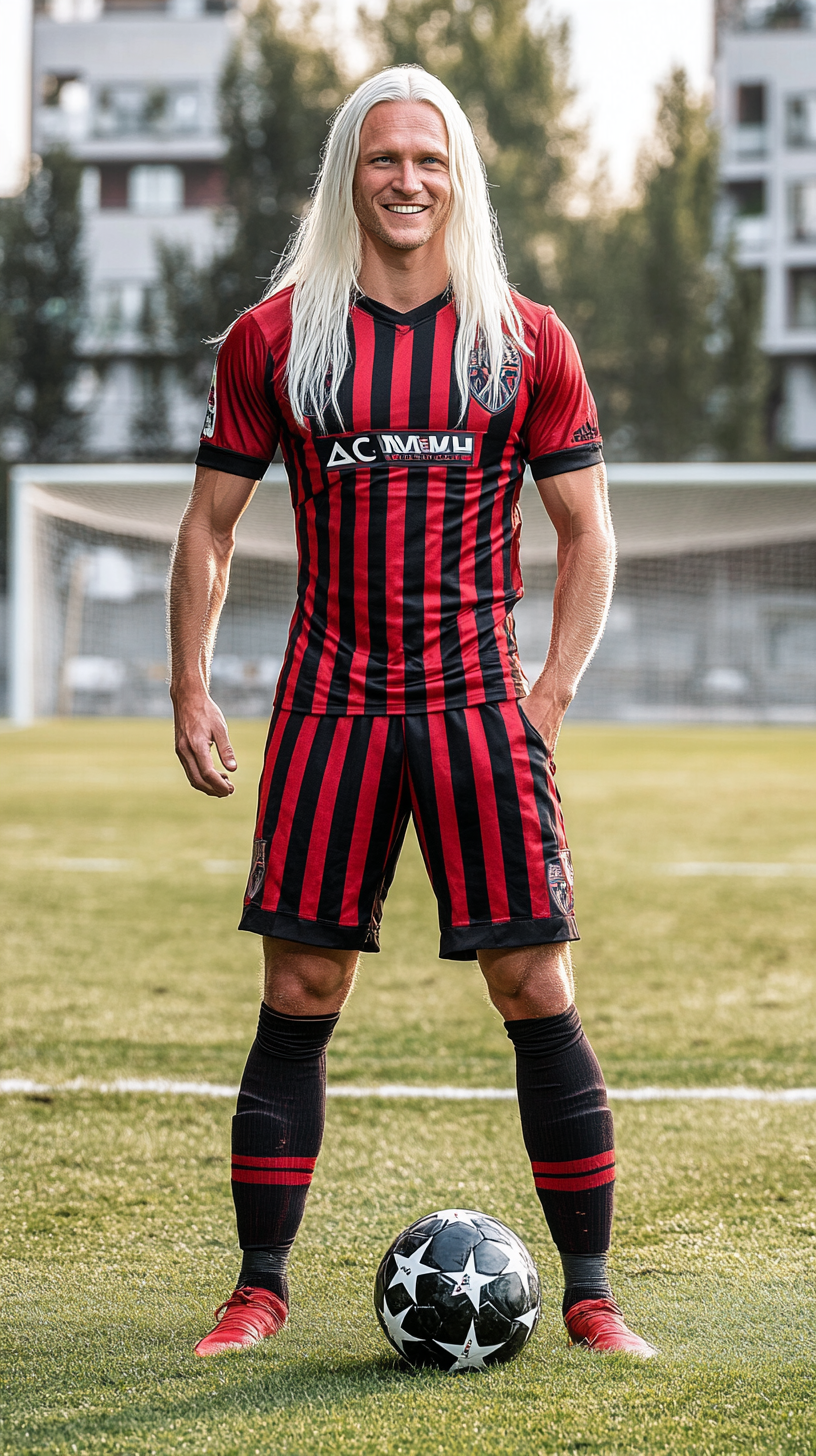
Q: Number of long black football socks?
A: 2